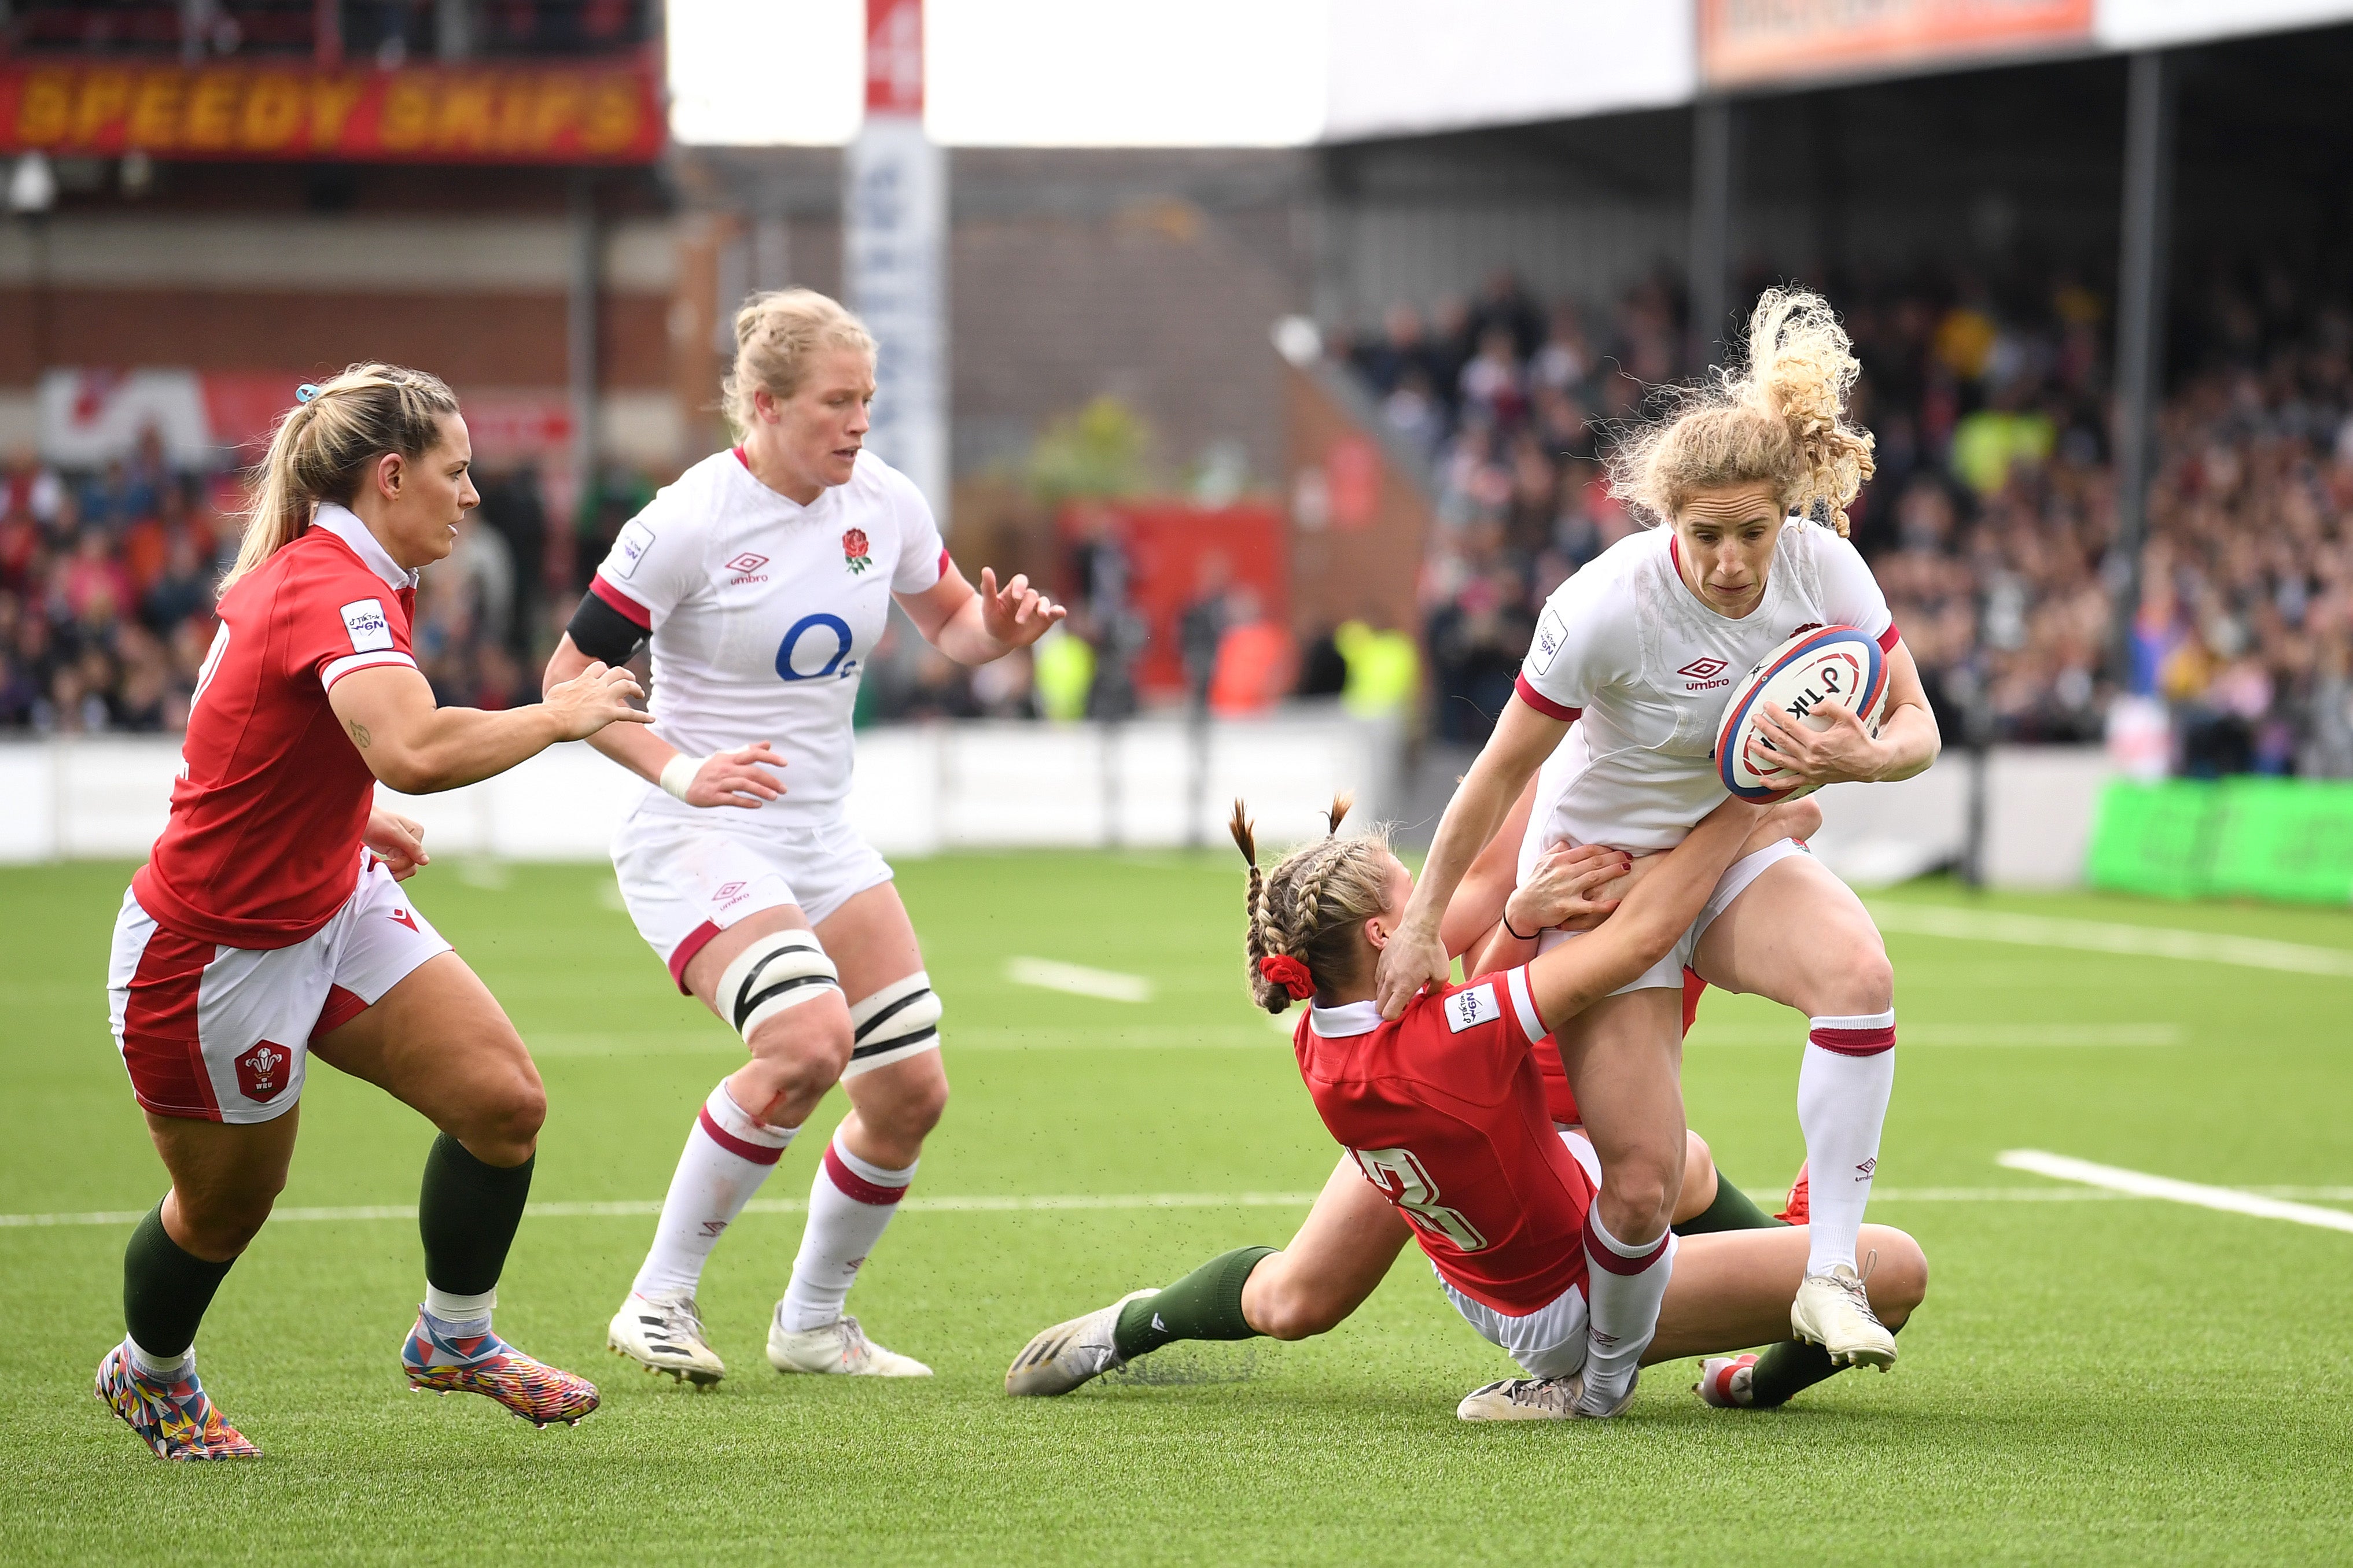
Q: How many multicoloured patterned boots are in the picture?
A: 2